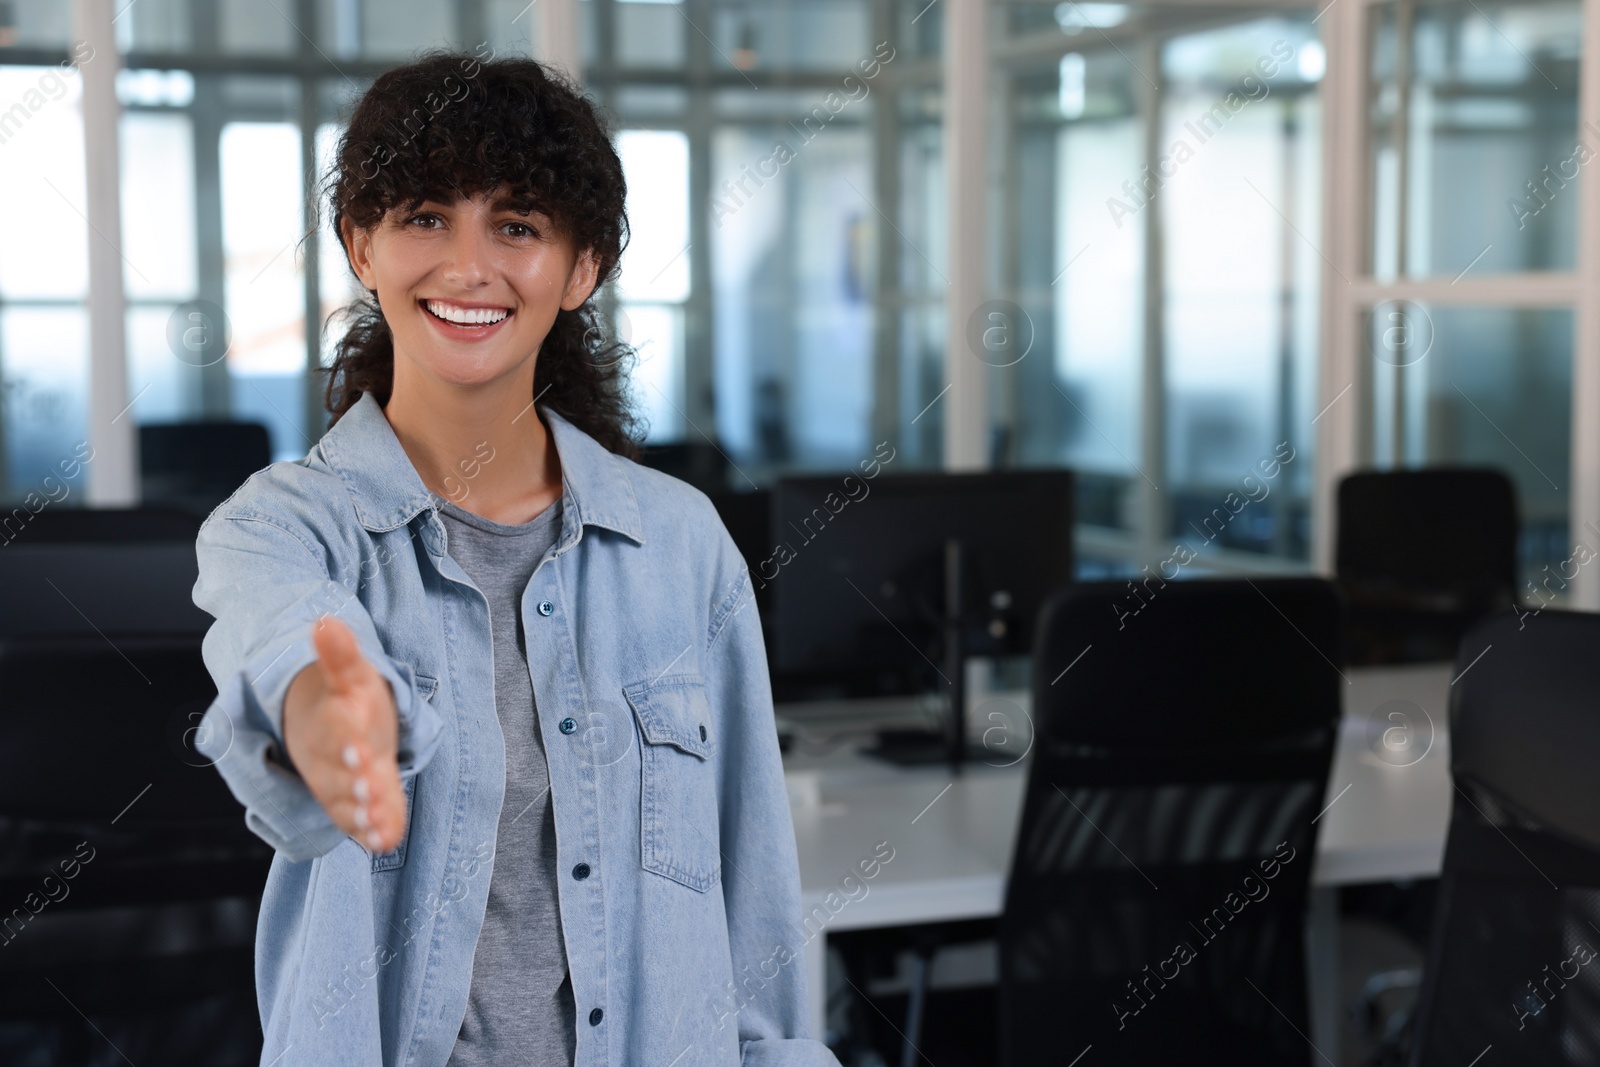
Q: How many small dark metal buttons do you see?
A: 5